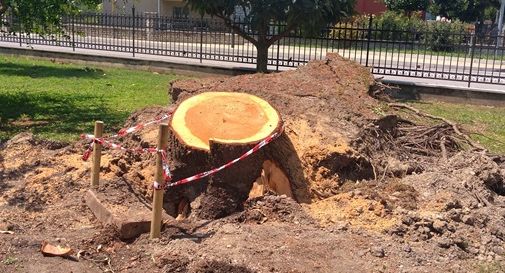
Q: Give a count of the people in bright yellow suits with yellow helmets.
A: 0